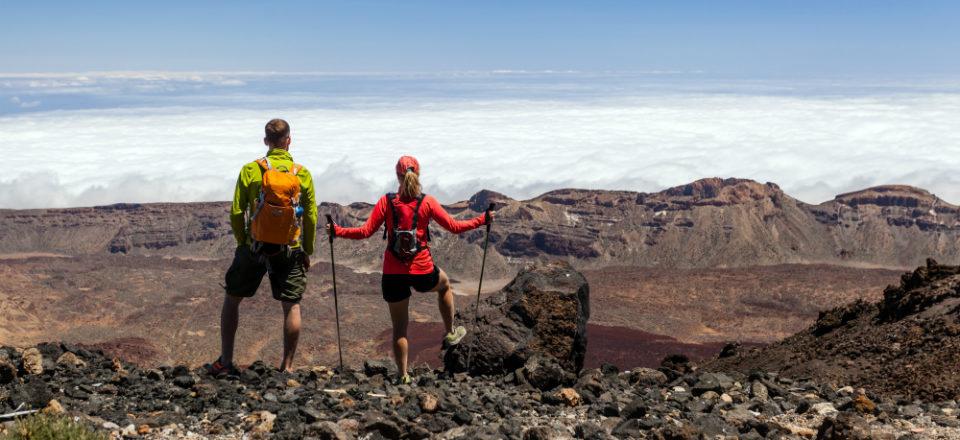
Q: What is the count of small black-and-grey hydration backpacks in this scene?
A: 1